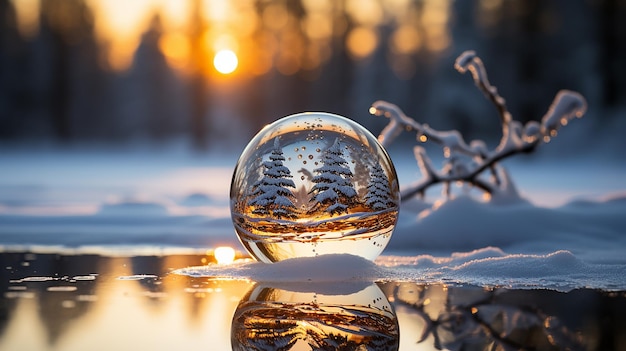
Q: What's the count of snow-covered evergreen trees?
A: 3